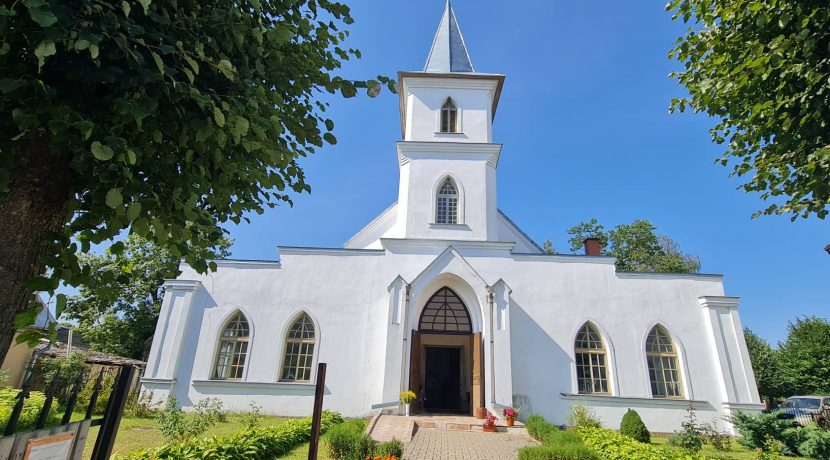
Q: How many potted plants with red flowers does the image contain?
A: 2